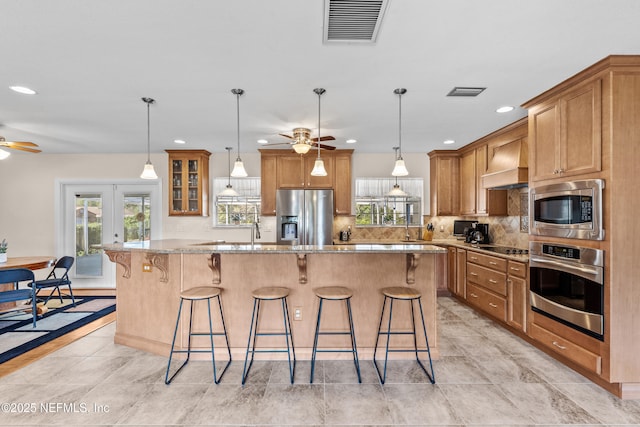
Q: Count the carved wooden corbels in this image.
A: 5